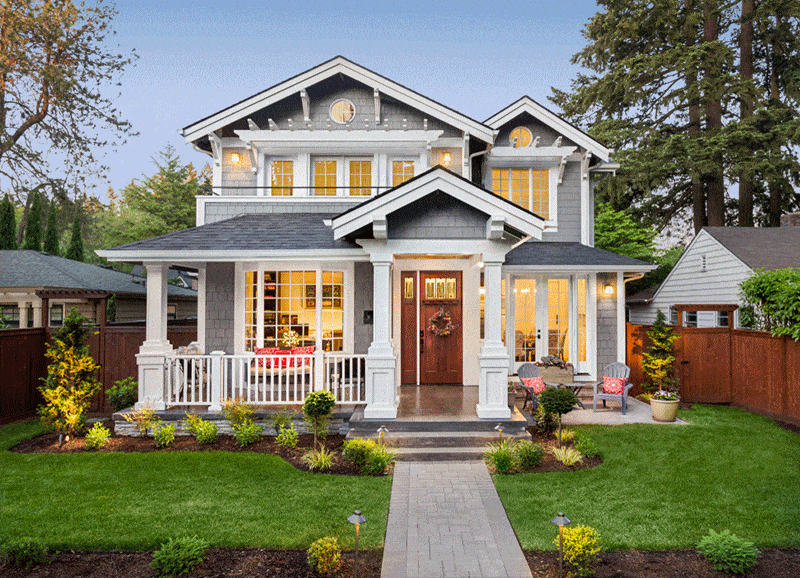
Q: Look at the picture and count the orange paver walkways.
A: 0